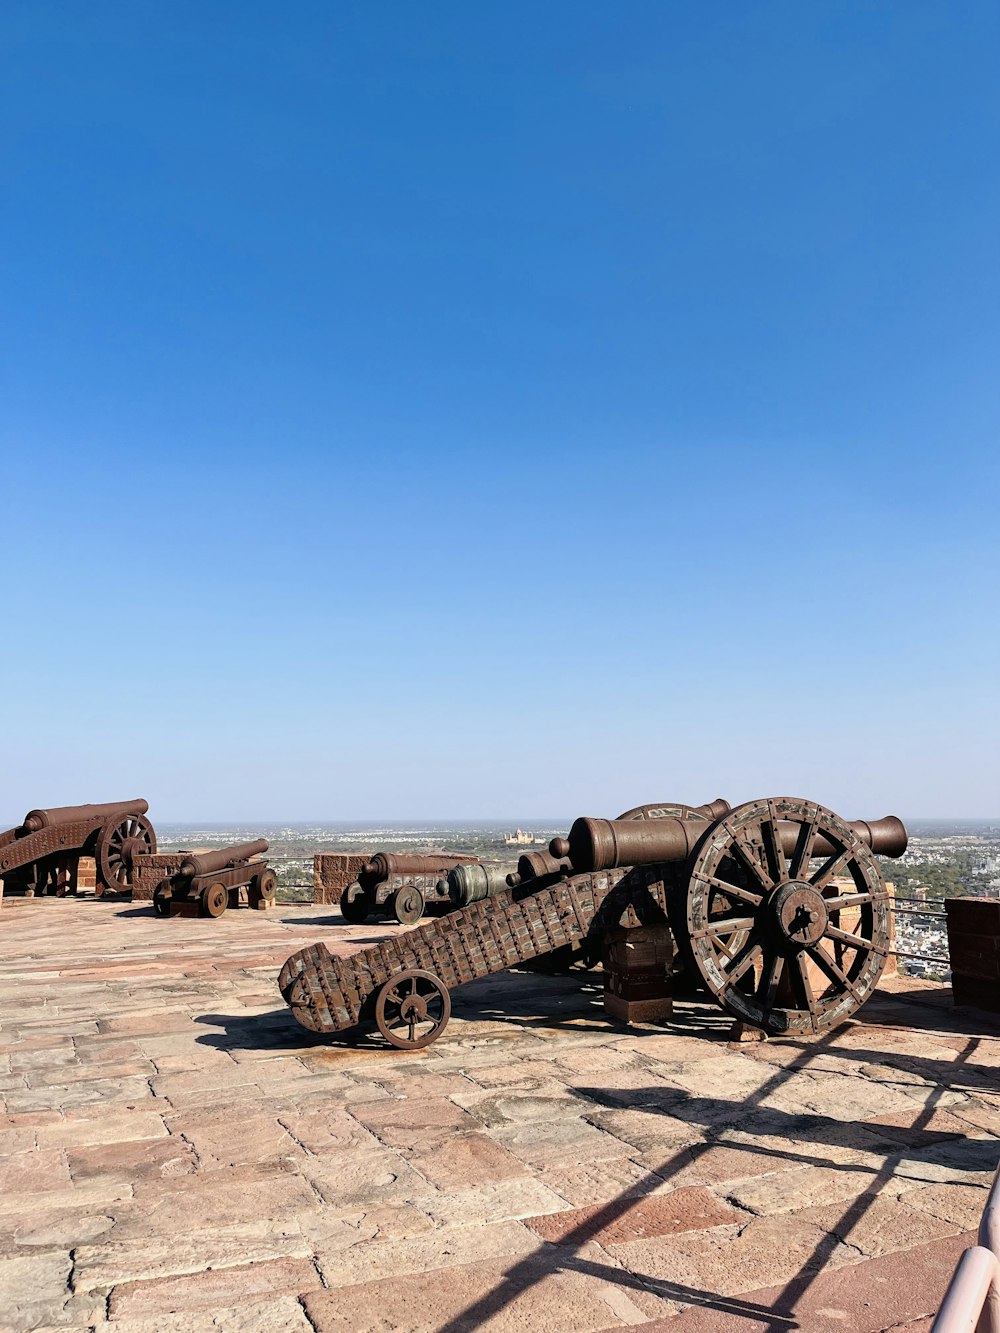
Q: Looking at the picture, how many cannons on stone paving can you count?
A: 6